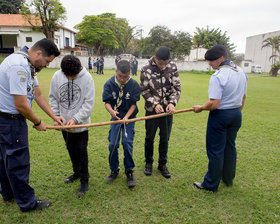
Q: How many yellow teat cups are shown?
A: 0